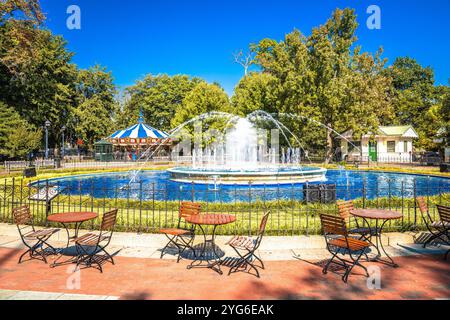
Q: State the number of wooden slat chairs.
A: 8